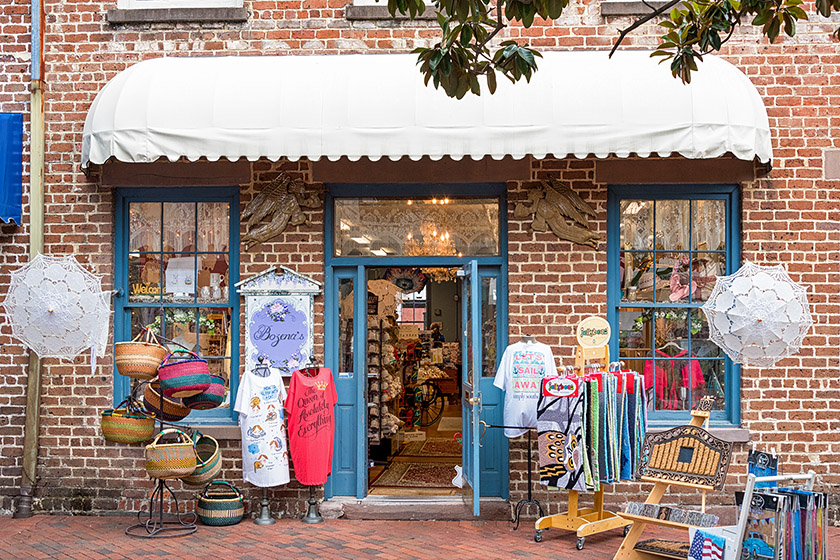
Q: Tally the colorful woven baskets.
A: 8